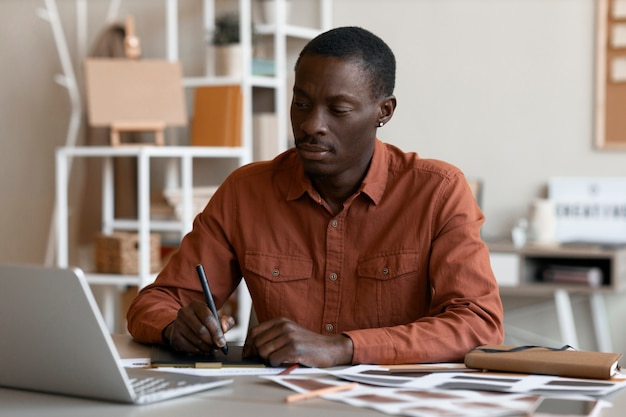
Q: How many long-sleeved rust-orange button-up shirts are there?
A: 1